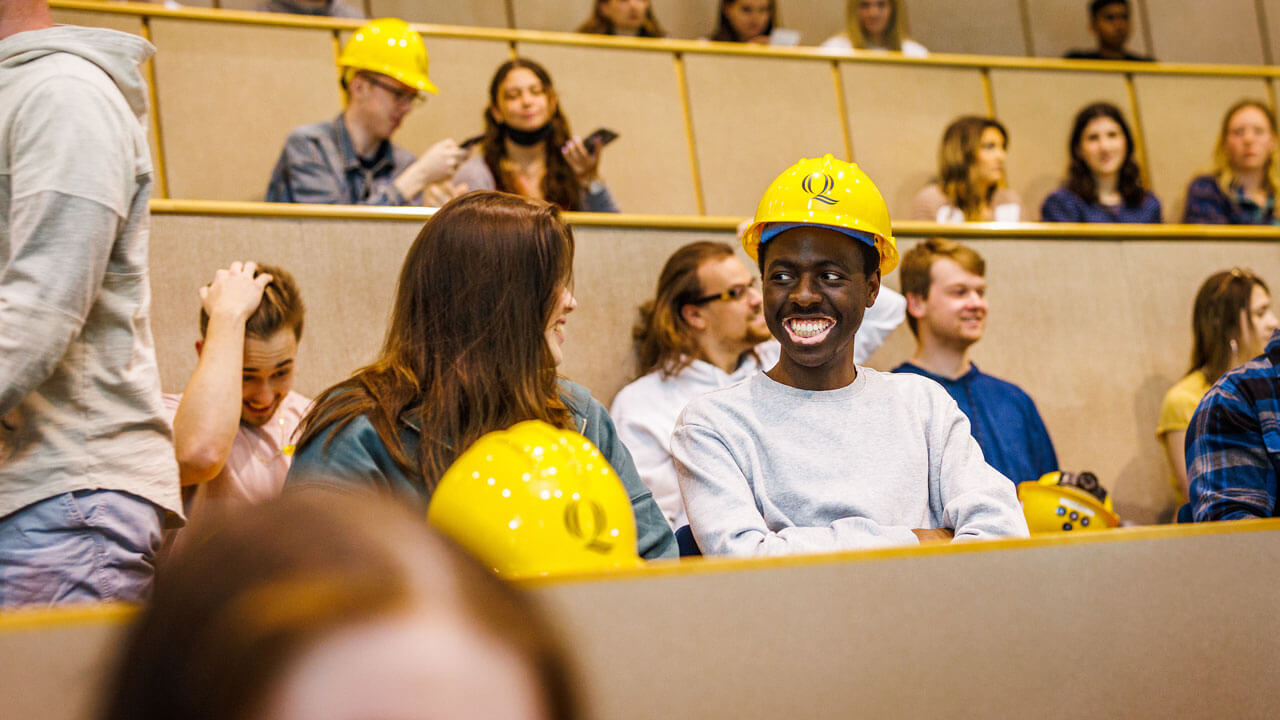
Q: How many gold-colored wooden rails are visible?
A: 3